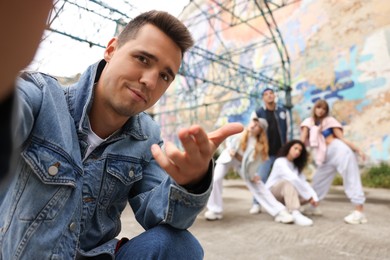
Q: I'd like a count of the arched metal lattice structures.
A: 1